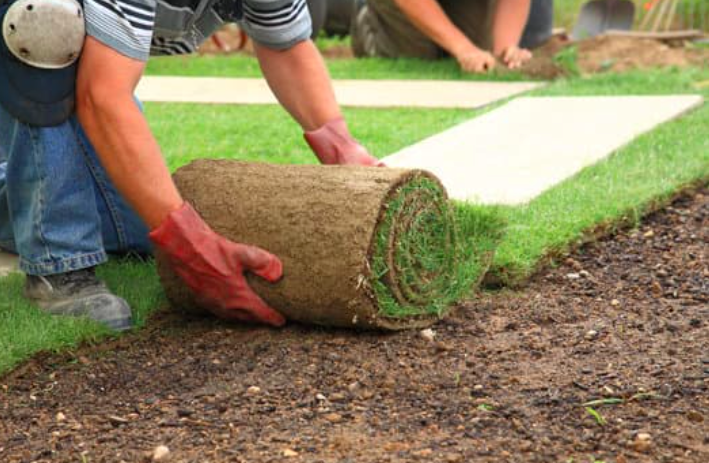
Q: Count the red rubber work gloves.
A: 2